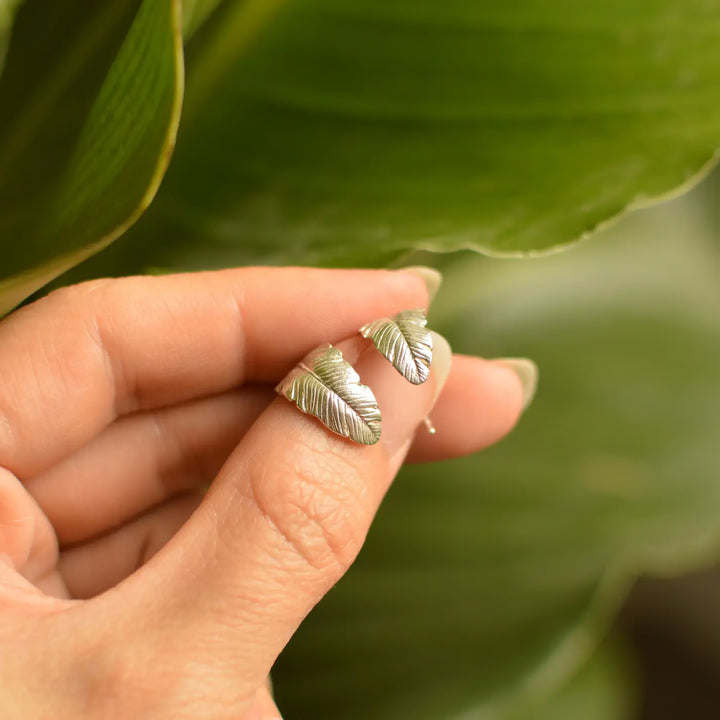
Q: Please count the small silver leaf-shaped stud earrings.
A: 2